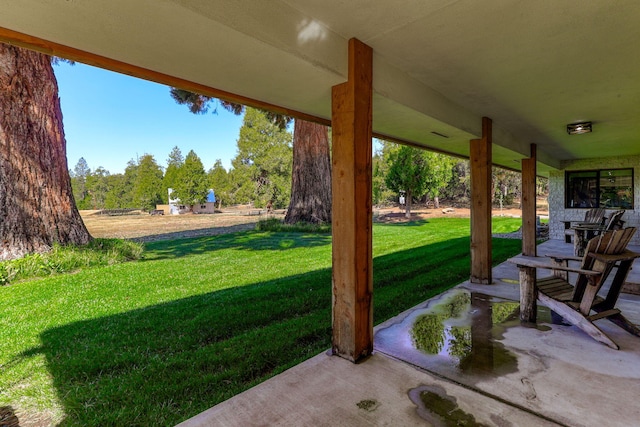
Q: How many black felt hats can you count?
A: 0